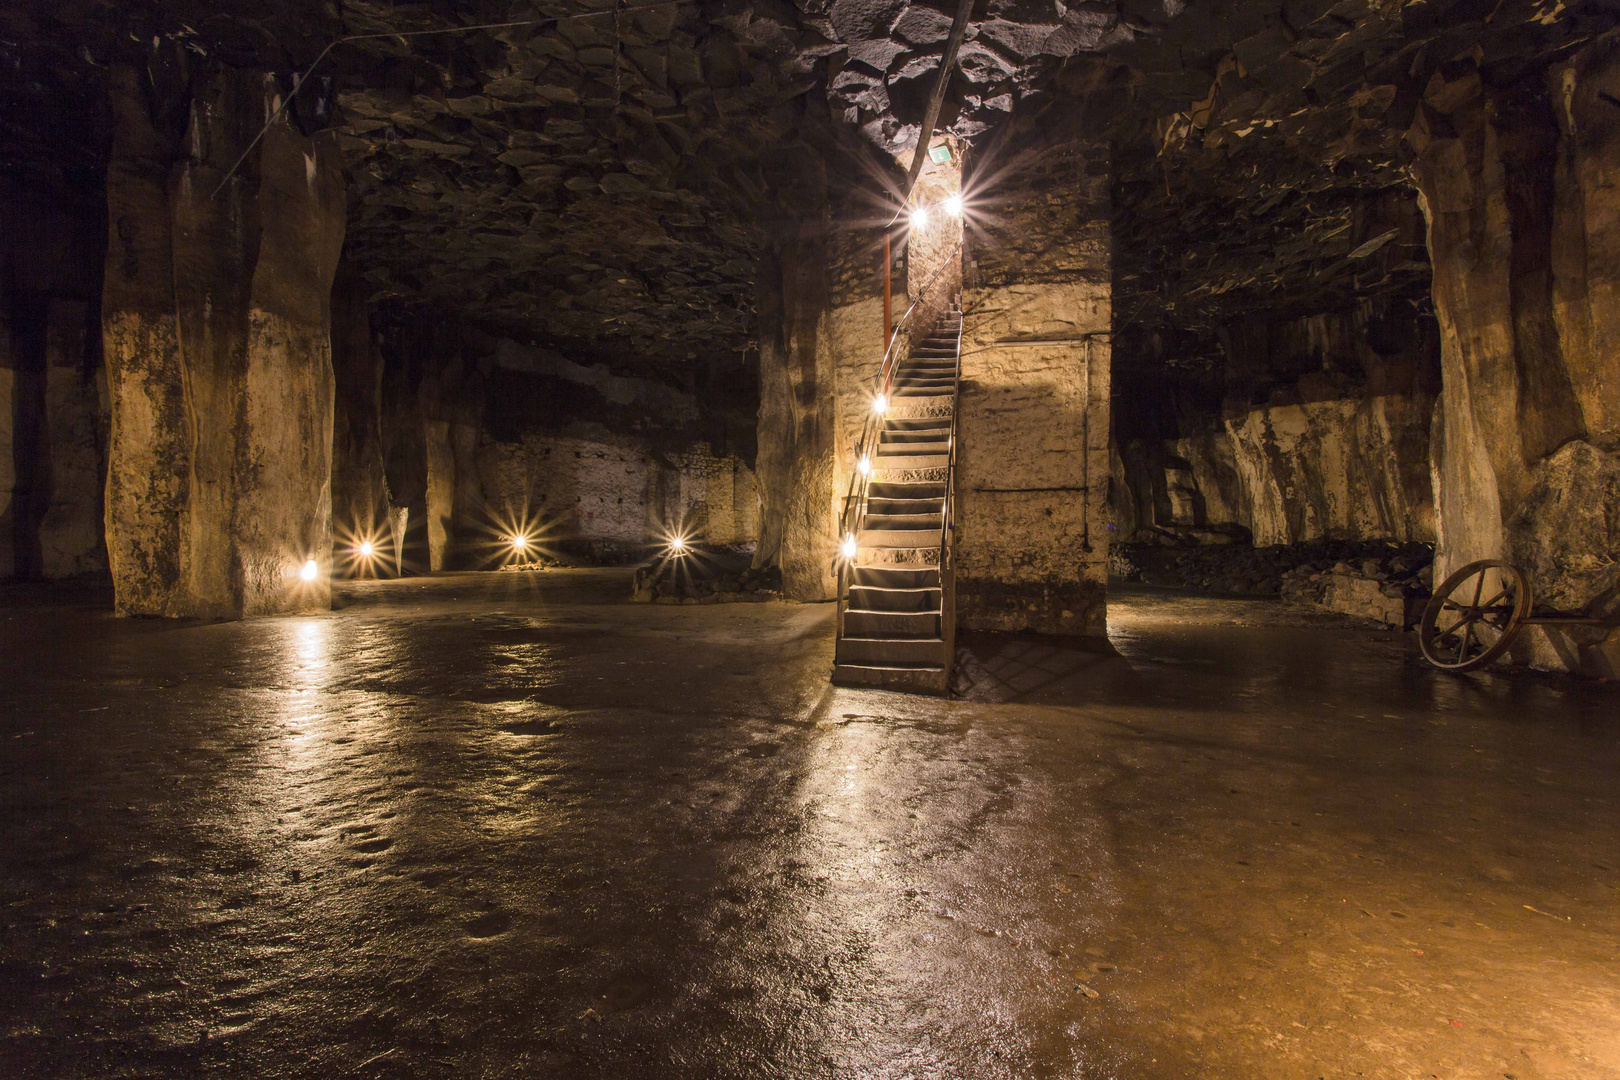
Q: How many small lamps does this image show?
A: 9